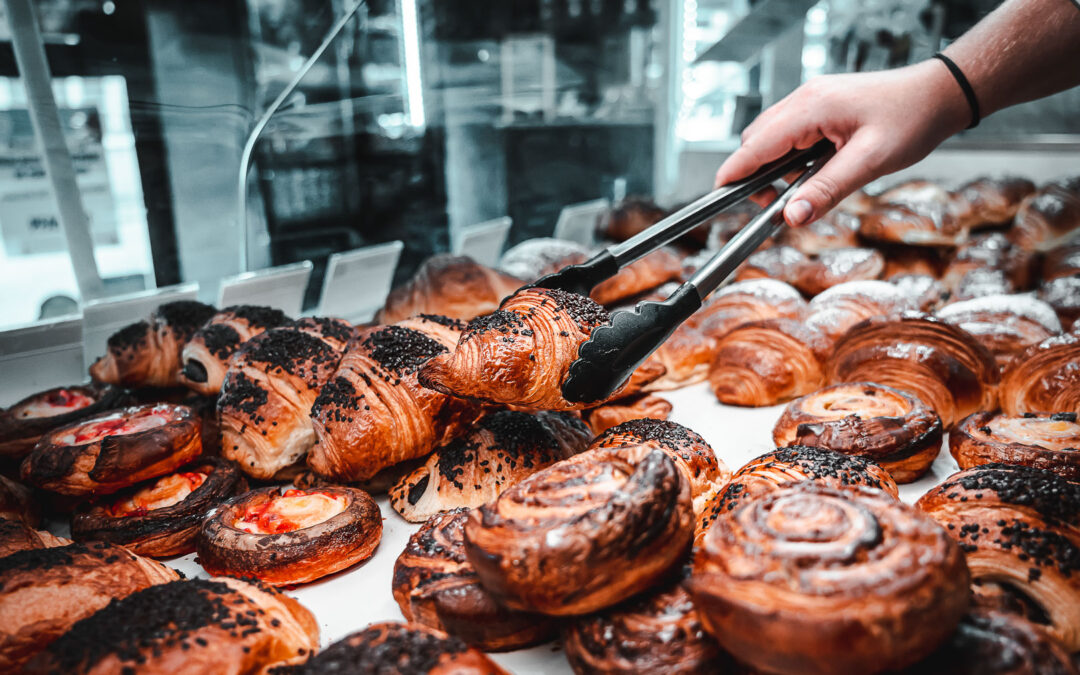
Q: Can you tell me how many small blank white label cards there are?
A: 5